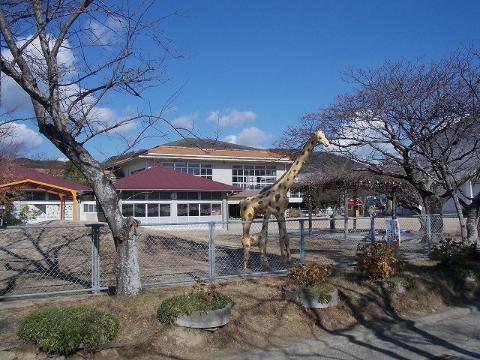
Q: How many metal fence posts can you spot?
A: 5